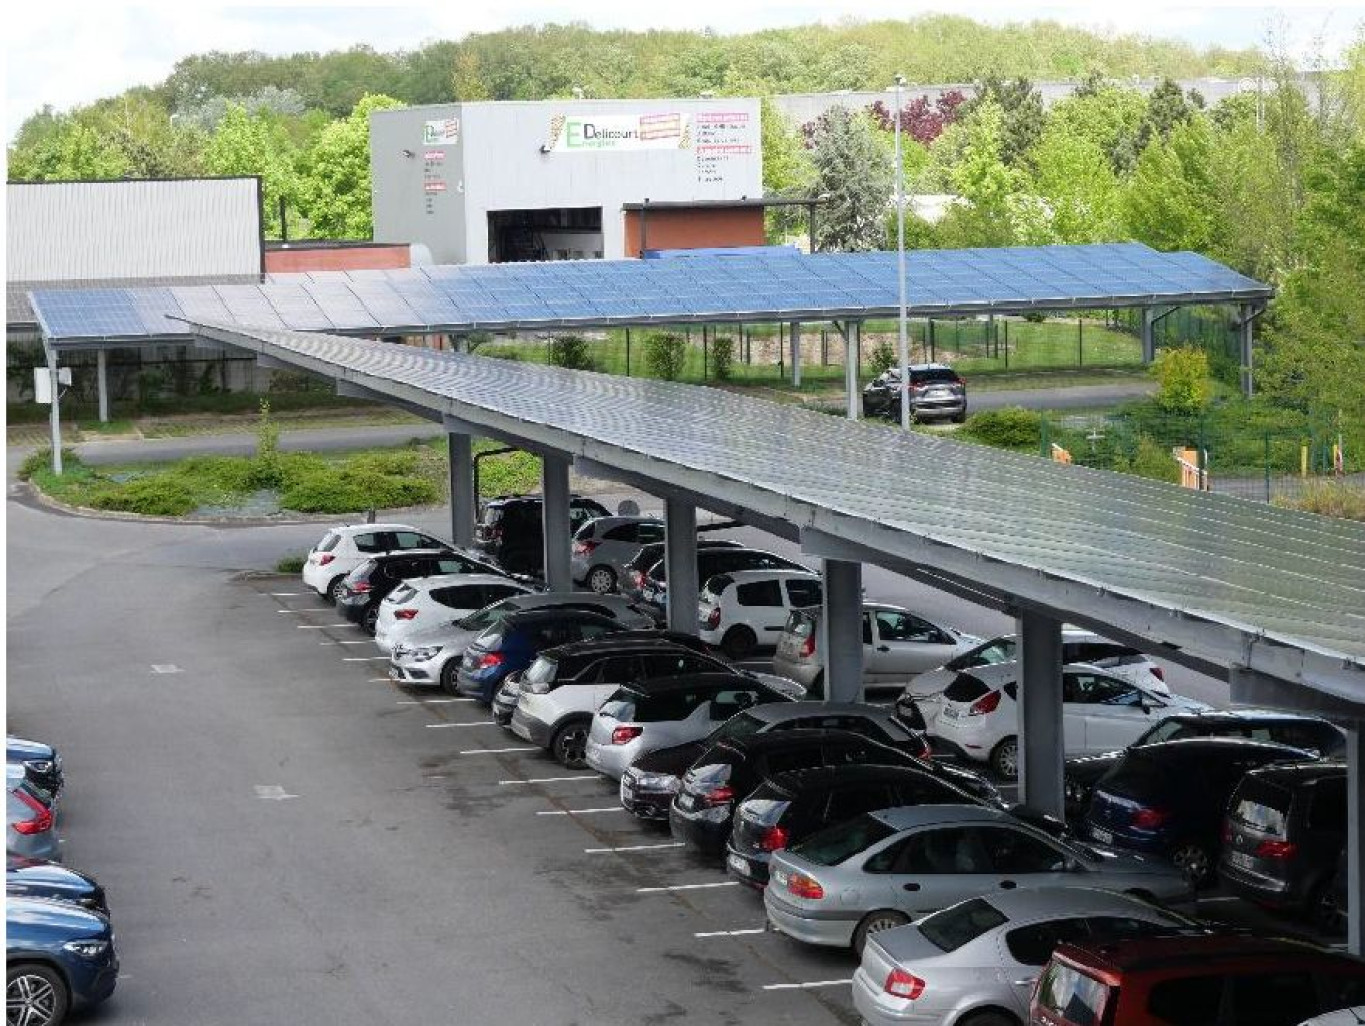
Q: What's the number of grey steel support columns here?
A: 12